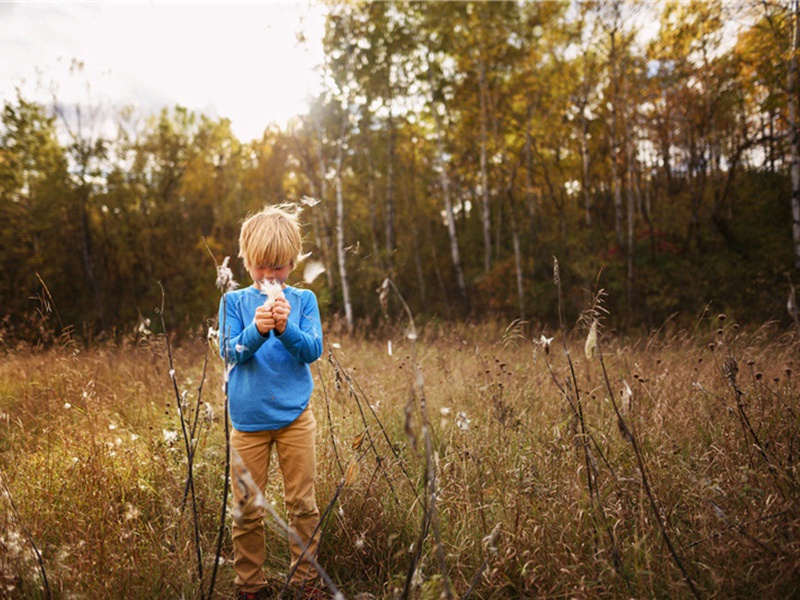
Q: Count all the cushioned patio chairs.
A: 0